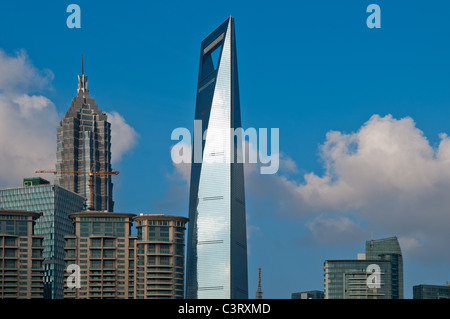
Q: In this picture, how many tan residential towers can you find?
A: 3